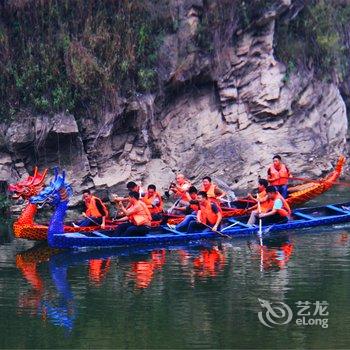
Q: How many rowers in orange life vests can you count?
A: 11